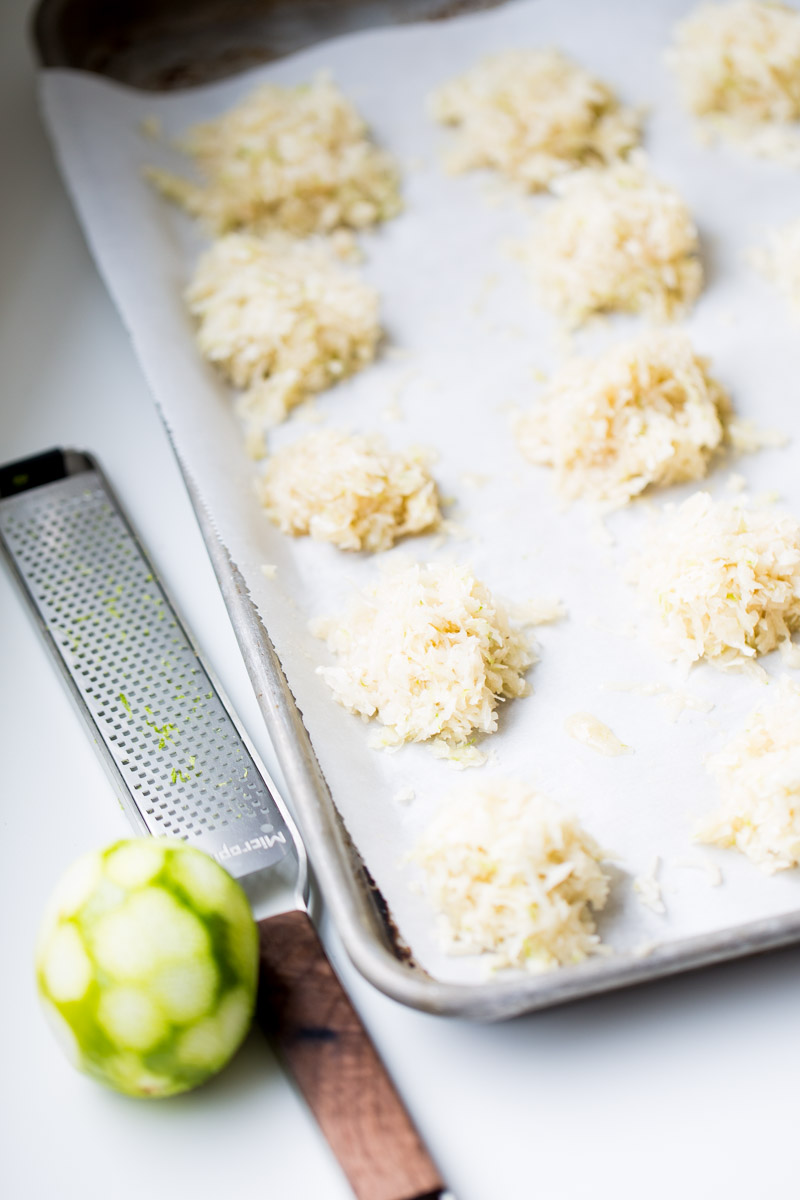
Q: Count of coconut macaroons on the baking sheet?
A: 12